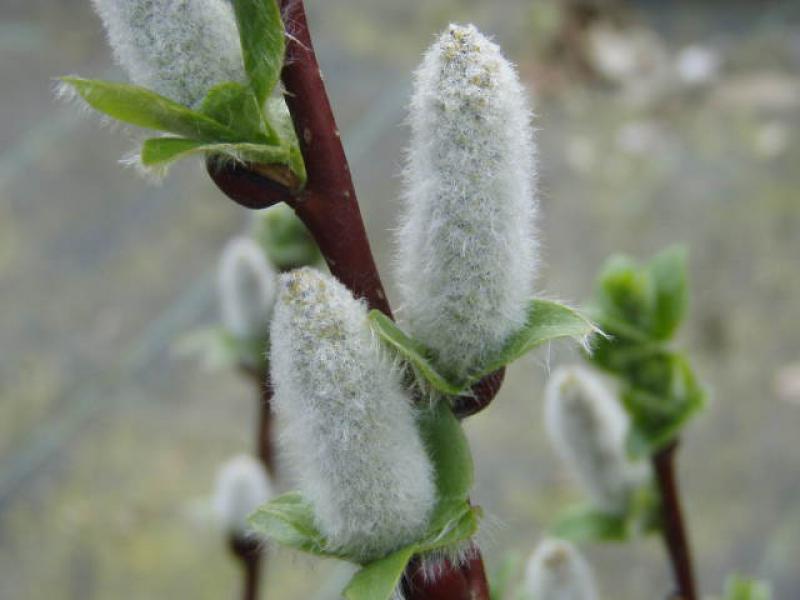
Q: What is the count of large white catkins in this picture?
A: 3